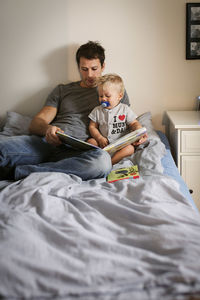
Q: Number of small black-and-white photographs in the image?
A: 3